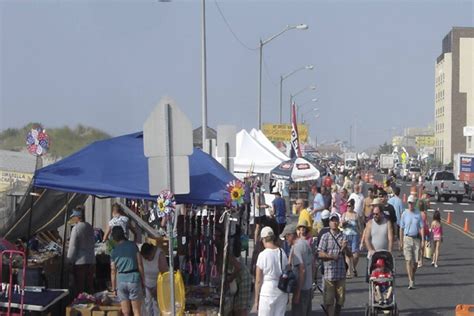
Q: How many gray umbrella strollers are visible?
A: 1